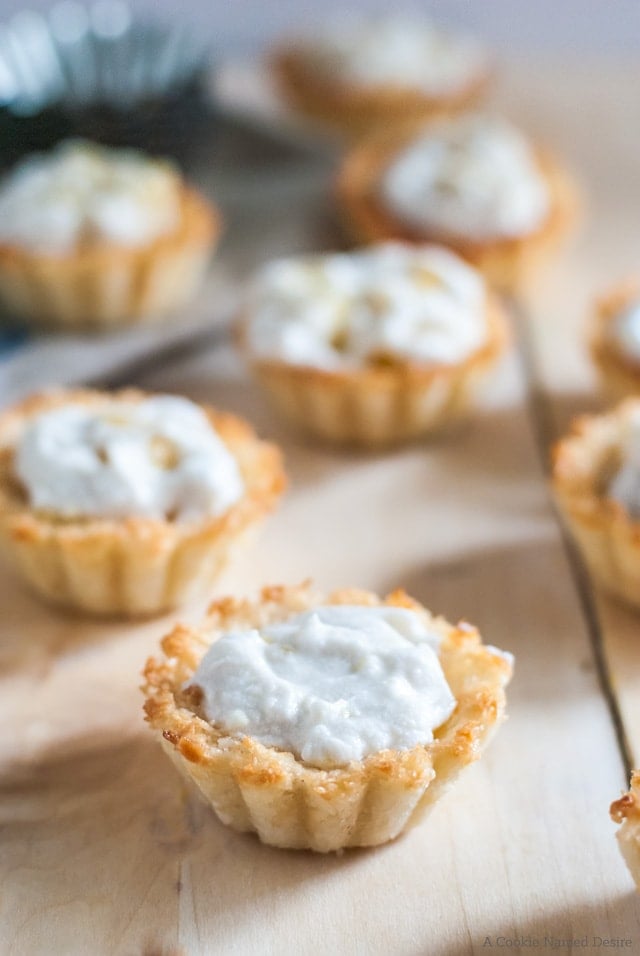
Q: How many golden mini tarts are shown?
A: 9